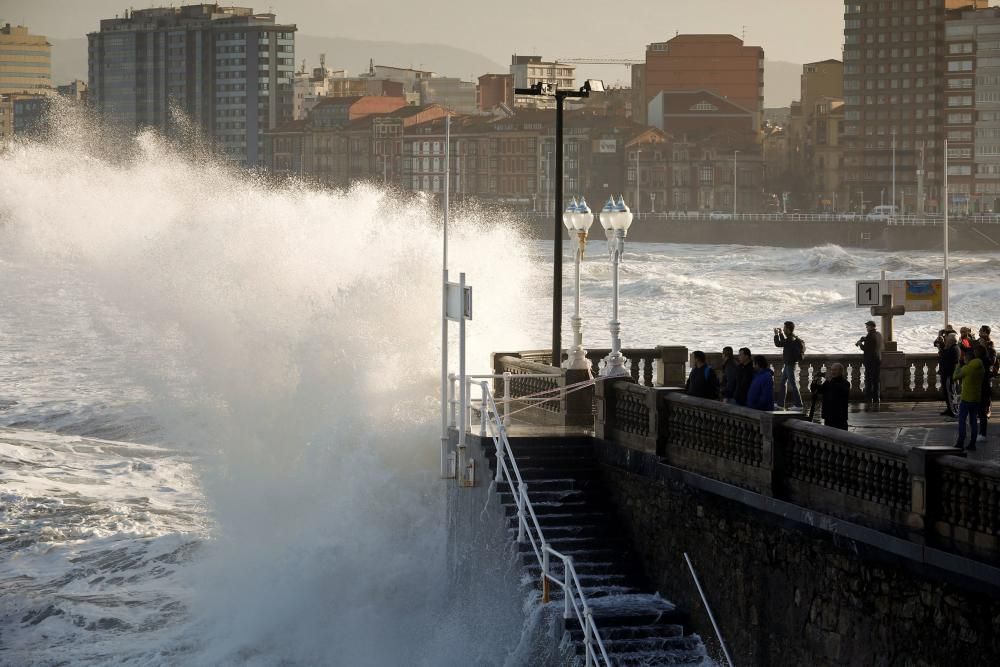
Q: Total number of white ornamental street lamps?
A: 2